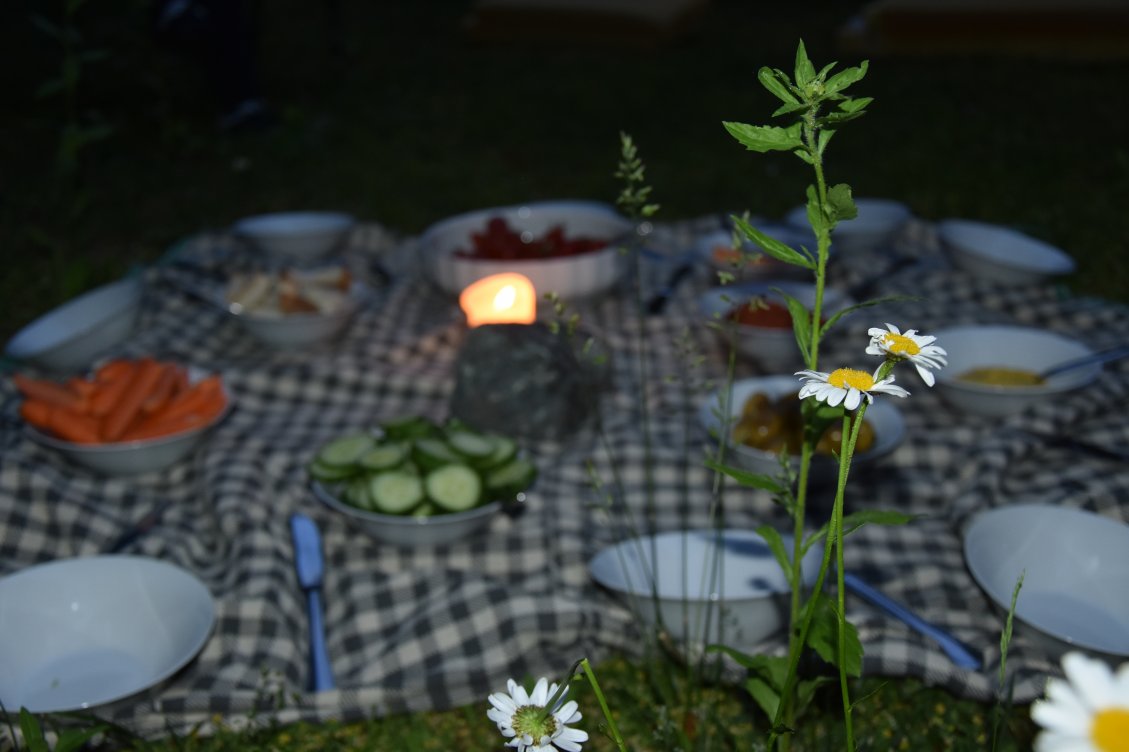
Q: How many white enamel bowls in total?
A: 15